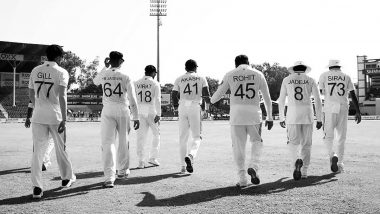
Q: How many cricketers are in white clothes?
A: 7